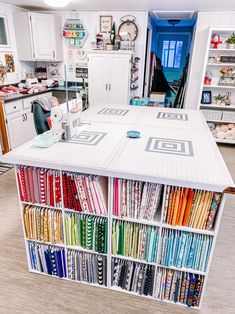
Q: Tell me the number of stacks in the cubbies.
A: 12